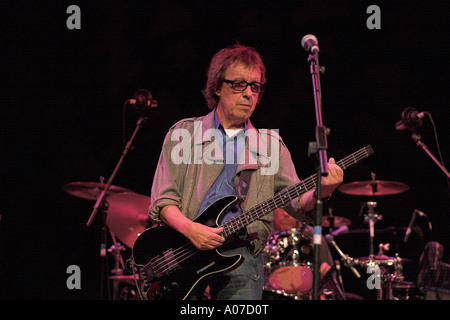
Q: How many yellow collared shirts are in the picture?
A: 0